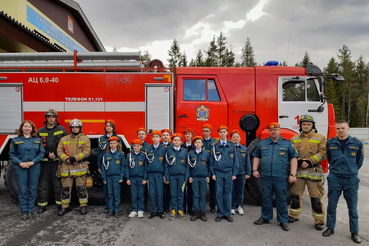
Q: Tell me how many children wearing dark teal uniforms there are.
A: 12